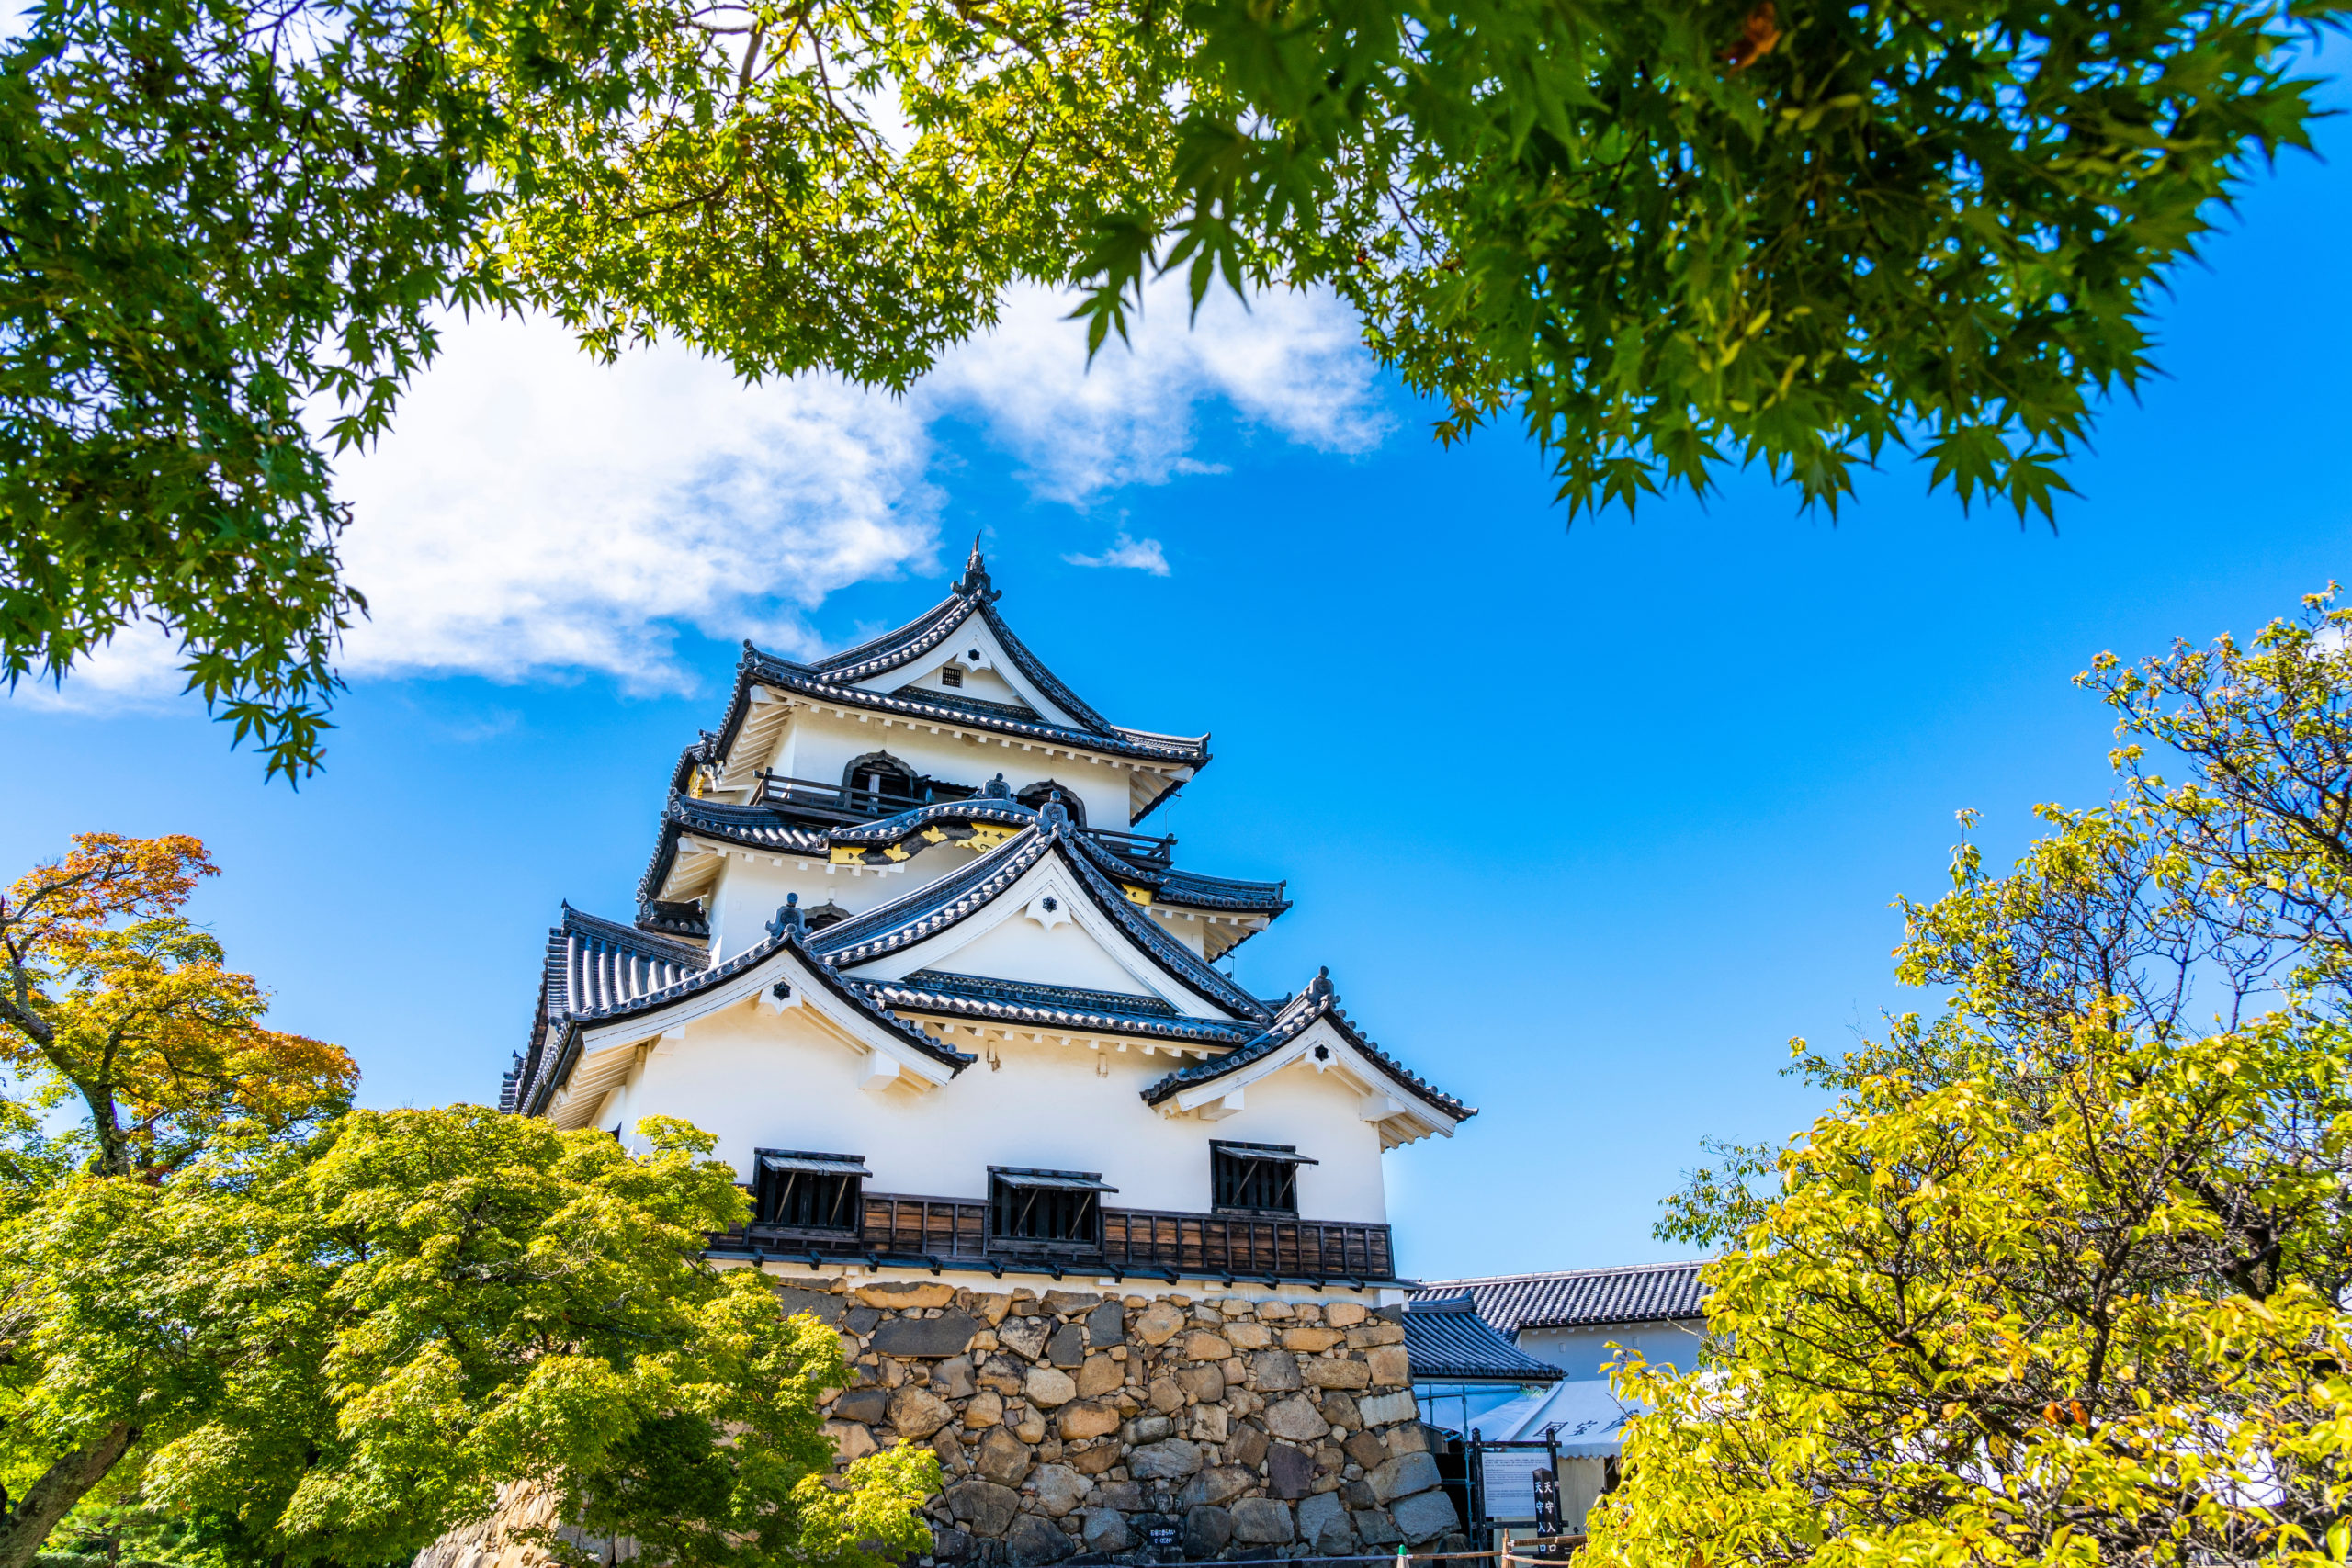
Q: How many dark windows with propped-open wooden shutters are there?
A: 3